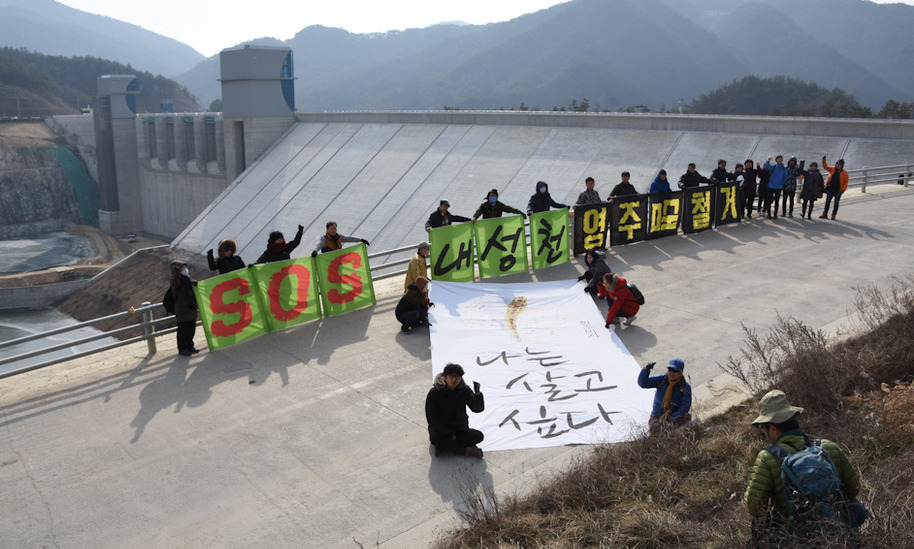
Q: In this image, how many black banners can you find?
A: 5